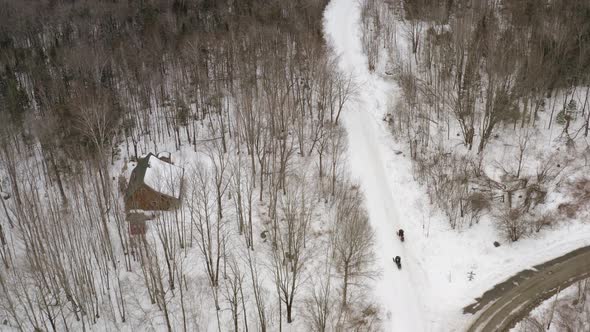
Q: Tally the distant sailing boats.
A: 0